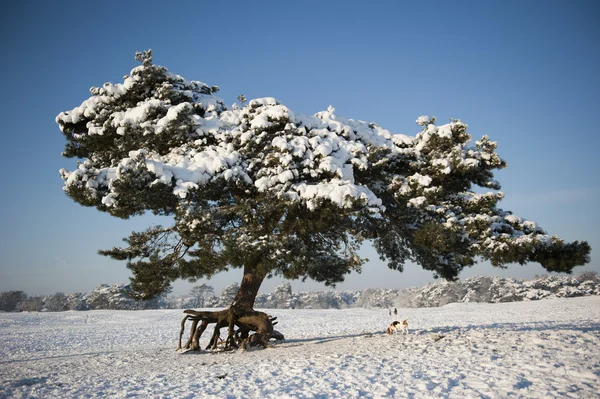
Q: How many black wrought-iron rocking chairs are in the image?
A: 0